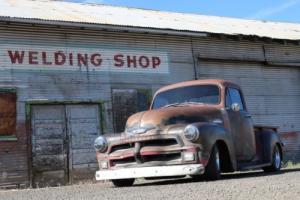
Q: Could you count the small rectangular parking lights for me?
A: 2